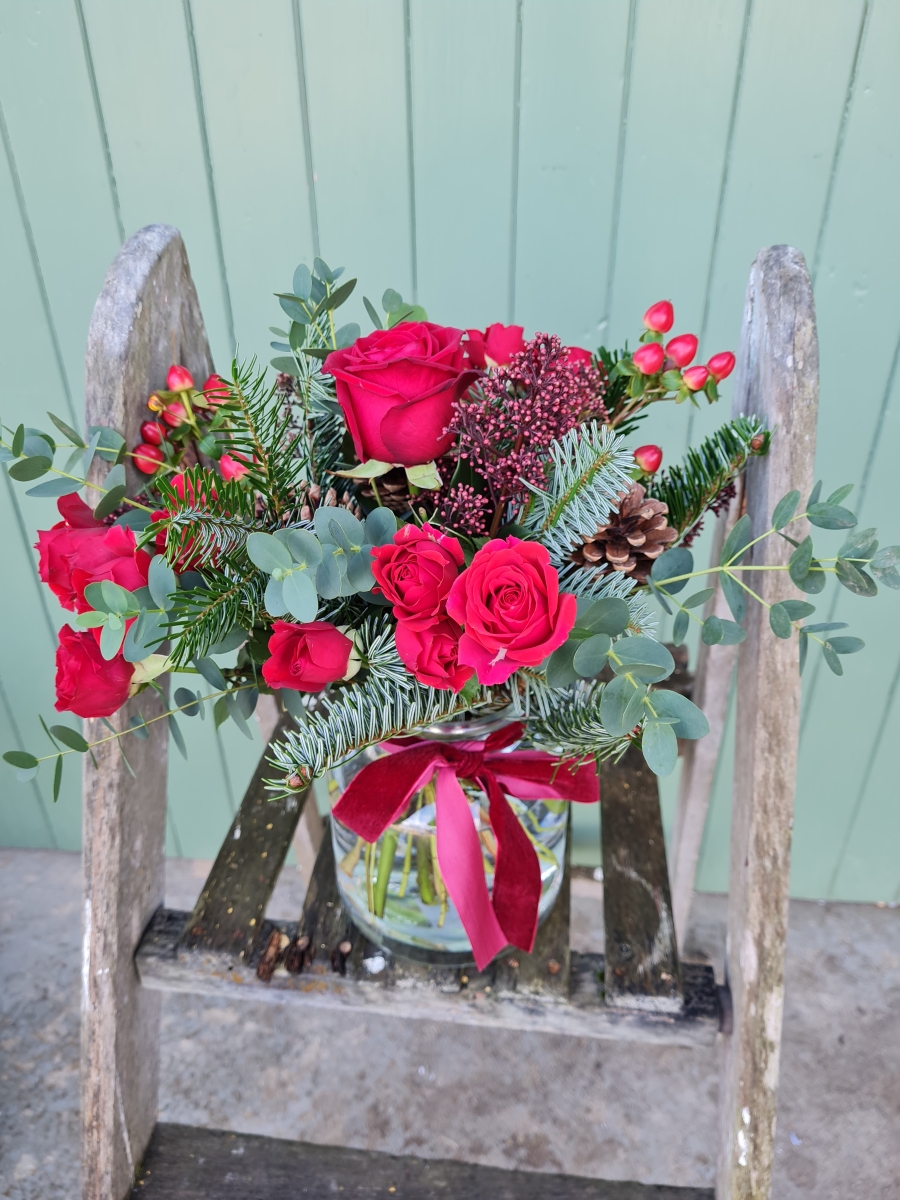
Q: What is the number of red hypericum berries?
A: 12